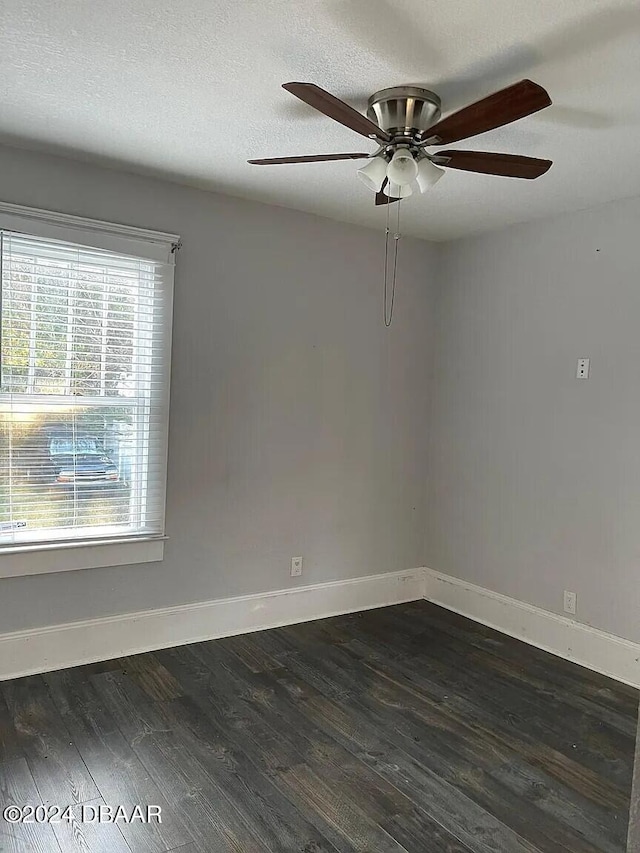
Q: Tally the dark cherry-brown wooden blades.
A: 5